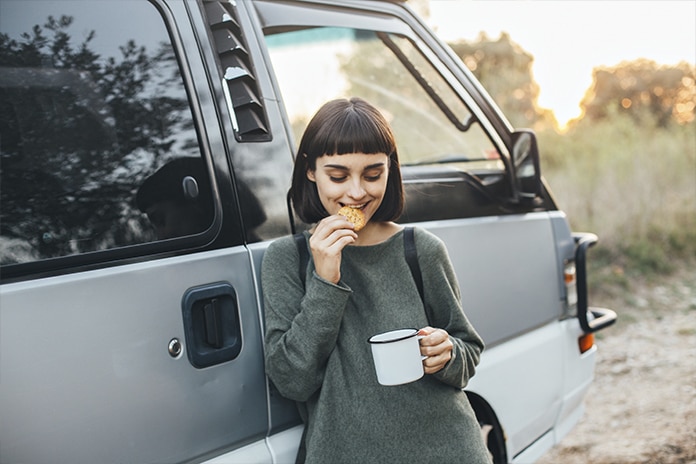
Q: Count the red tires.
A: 0